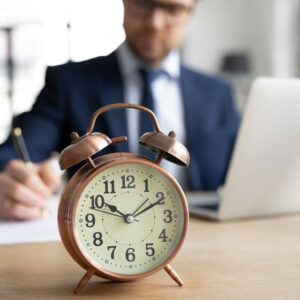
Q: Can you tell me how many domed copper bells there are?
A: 2